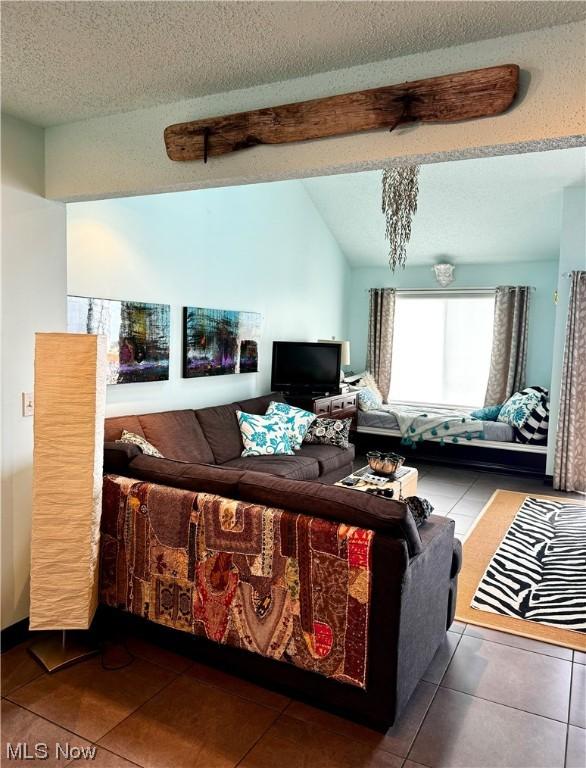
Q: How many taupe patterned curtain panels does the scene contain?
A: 3